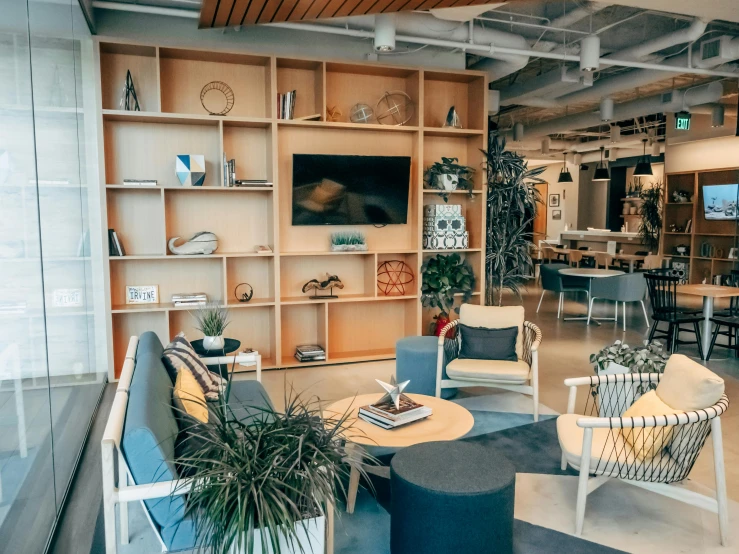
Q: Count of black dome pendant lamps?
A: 3